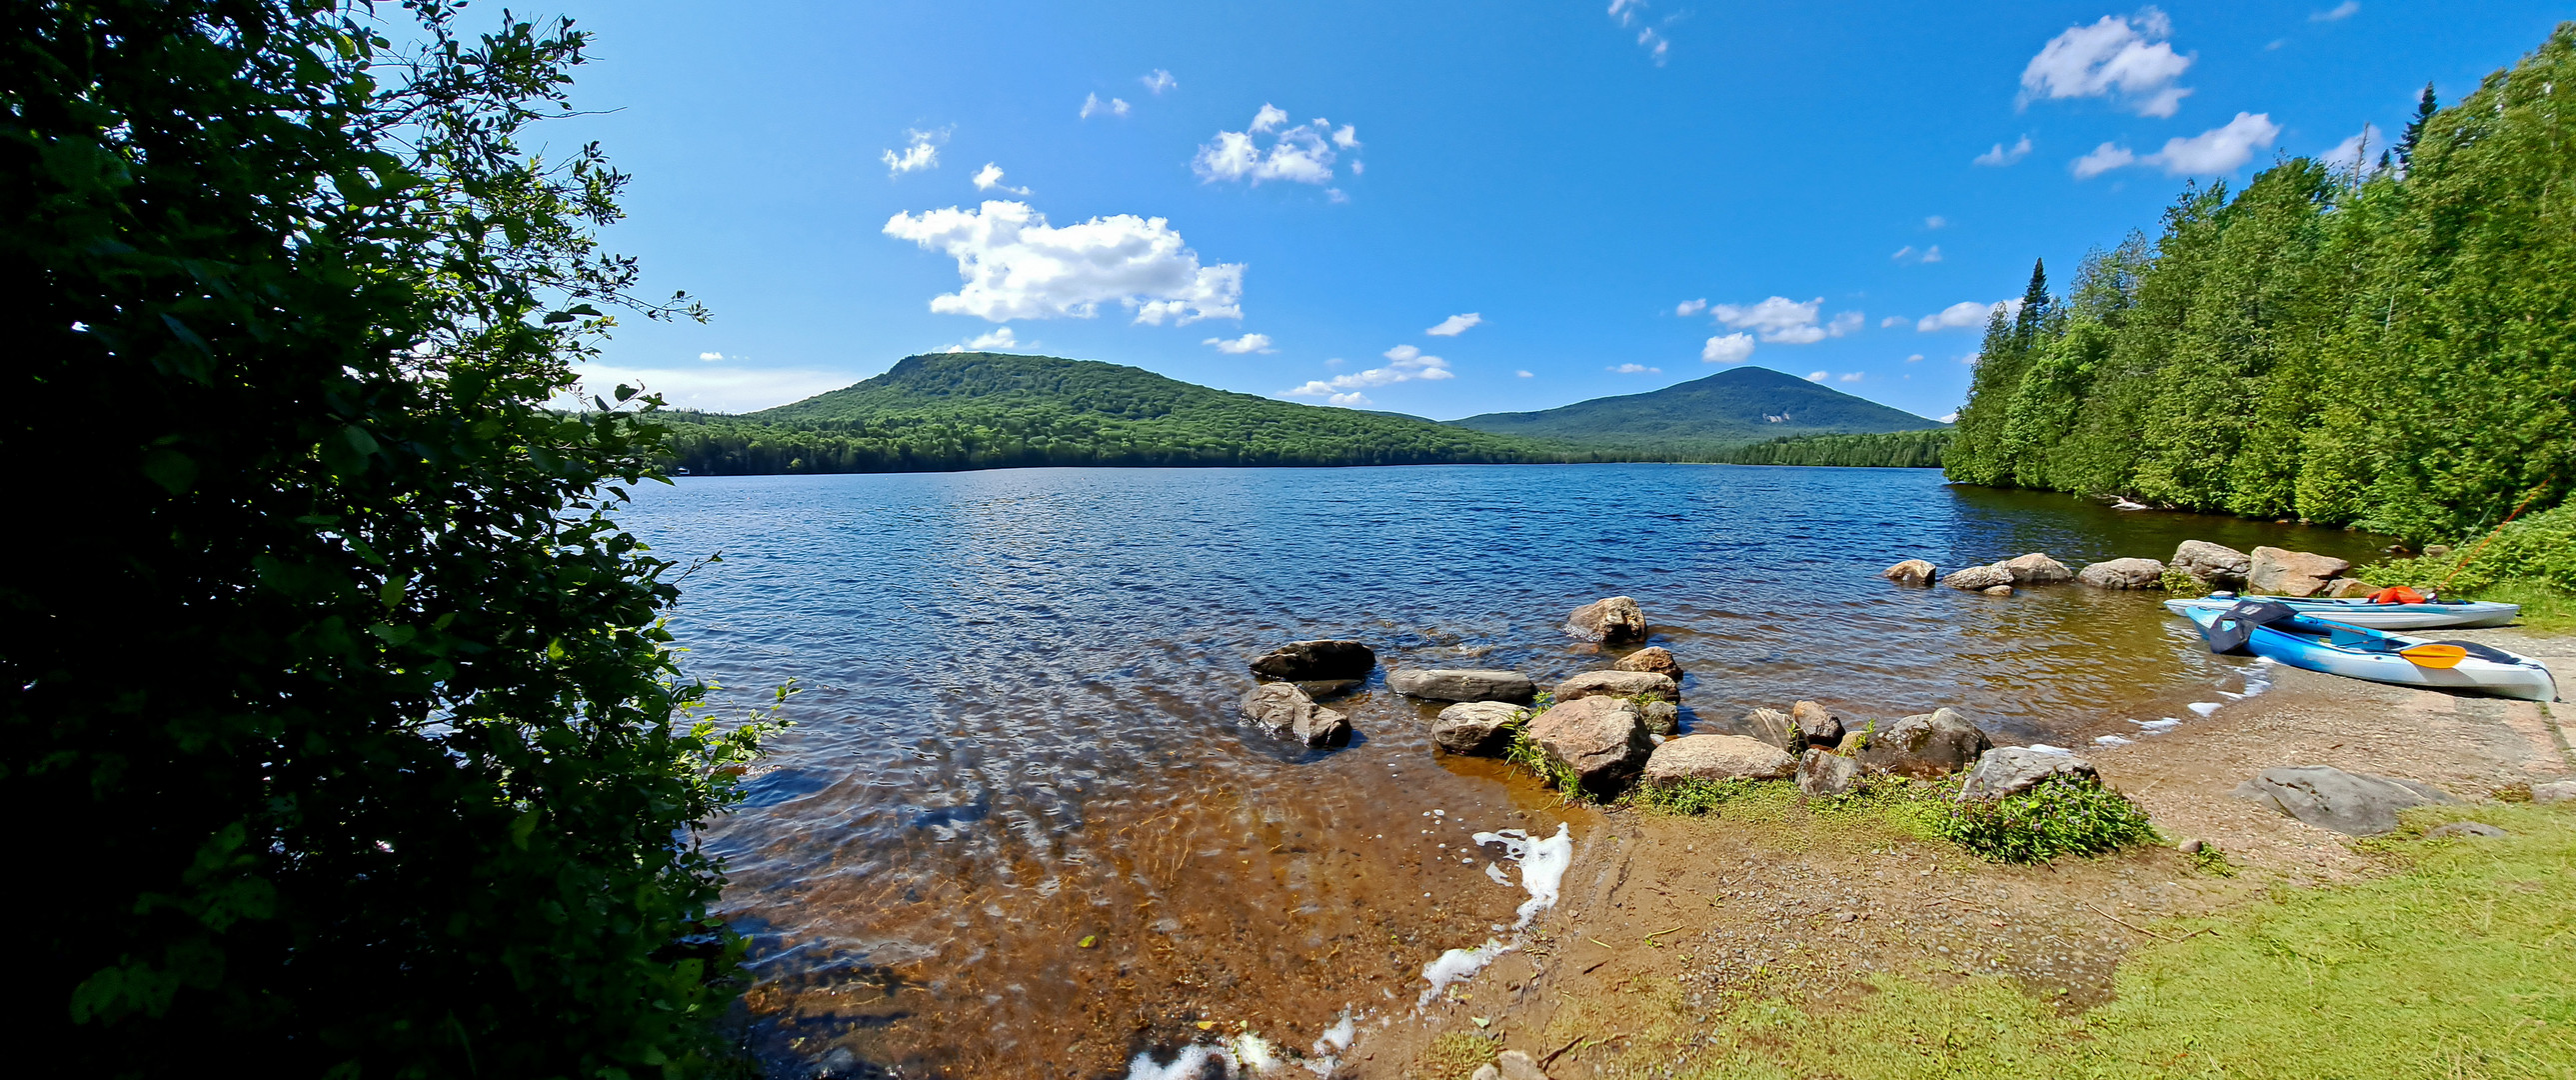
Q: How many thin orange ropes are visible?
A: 1